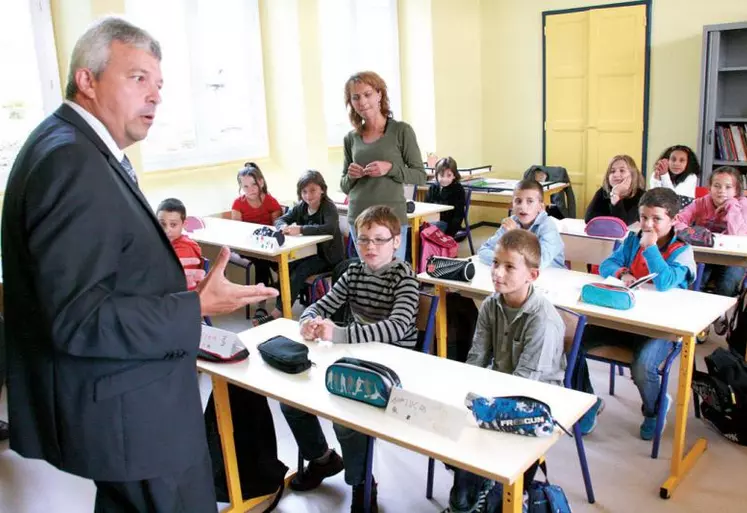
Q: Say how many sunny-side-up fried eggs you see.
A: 0